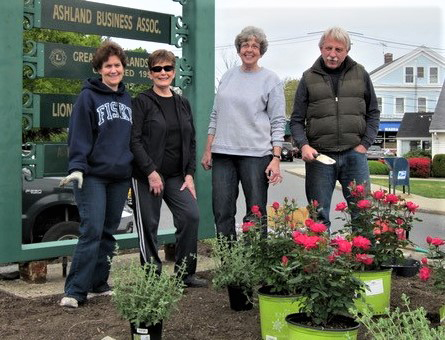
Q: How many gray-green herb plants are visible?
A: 3